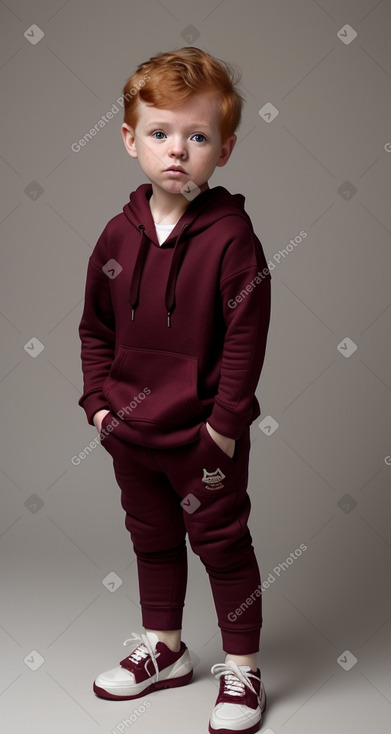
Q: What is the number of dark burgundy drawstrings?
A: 2